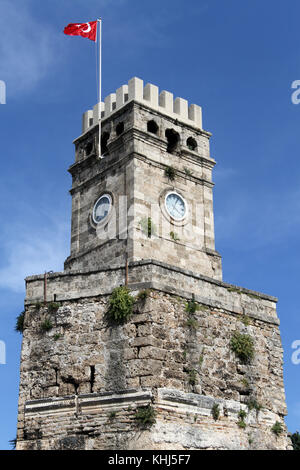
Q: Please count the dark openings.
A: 6